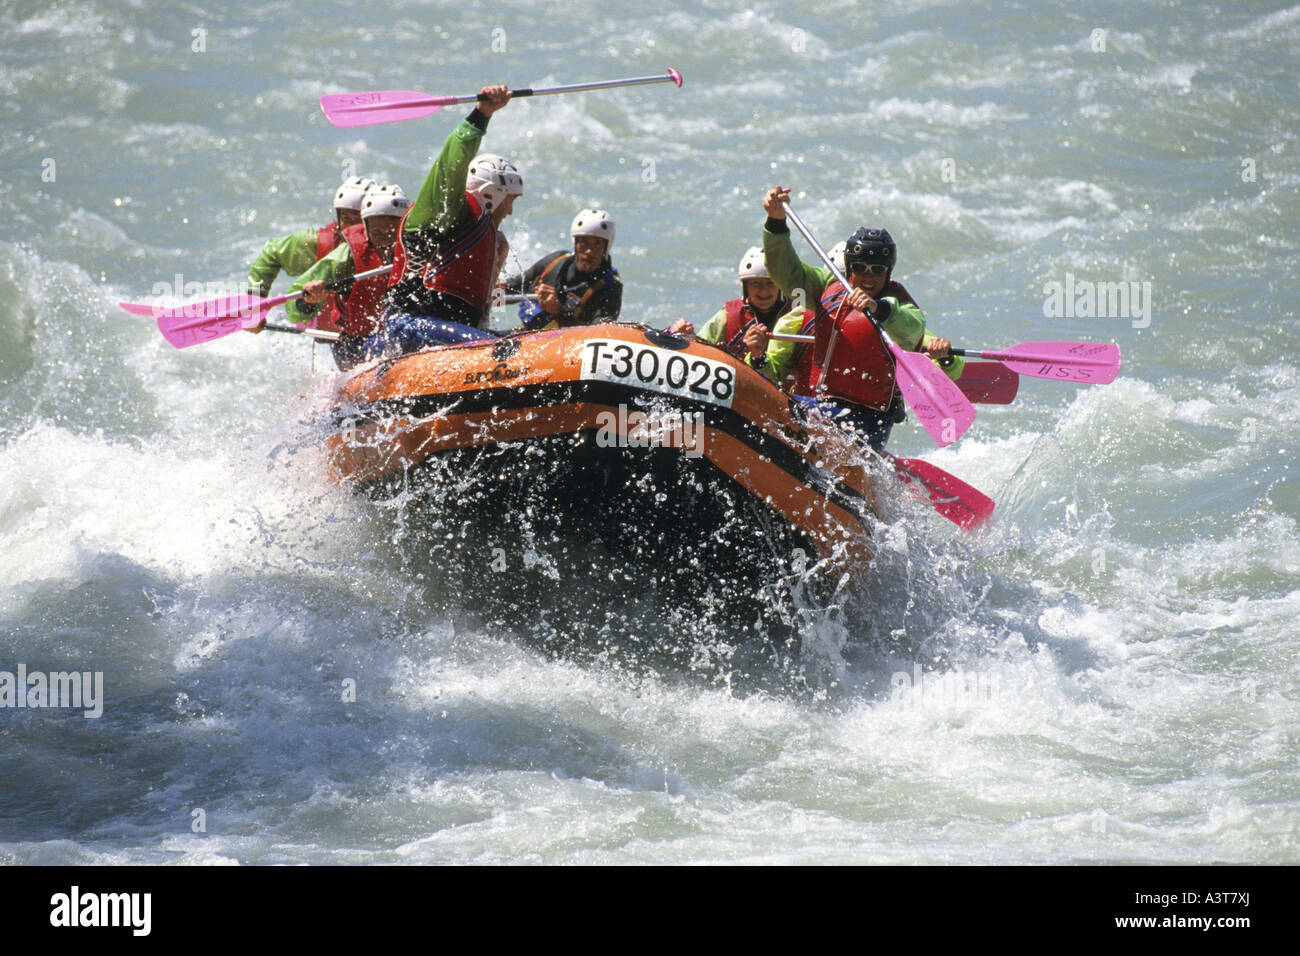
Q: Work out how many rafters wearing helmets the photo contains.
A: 7